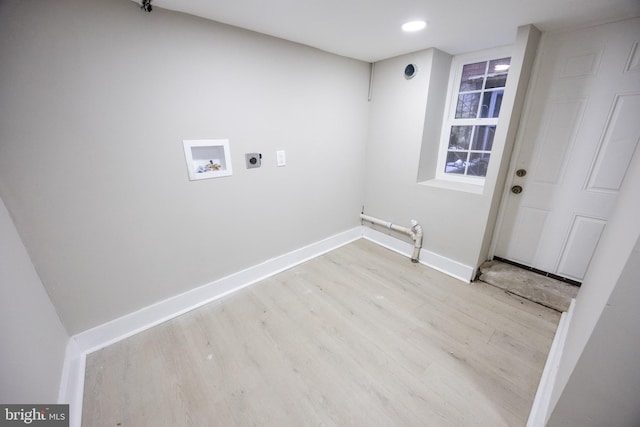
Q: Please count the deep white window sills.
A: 1